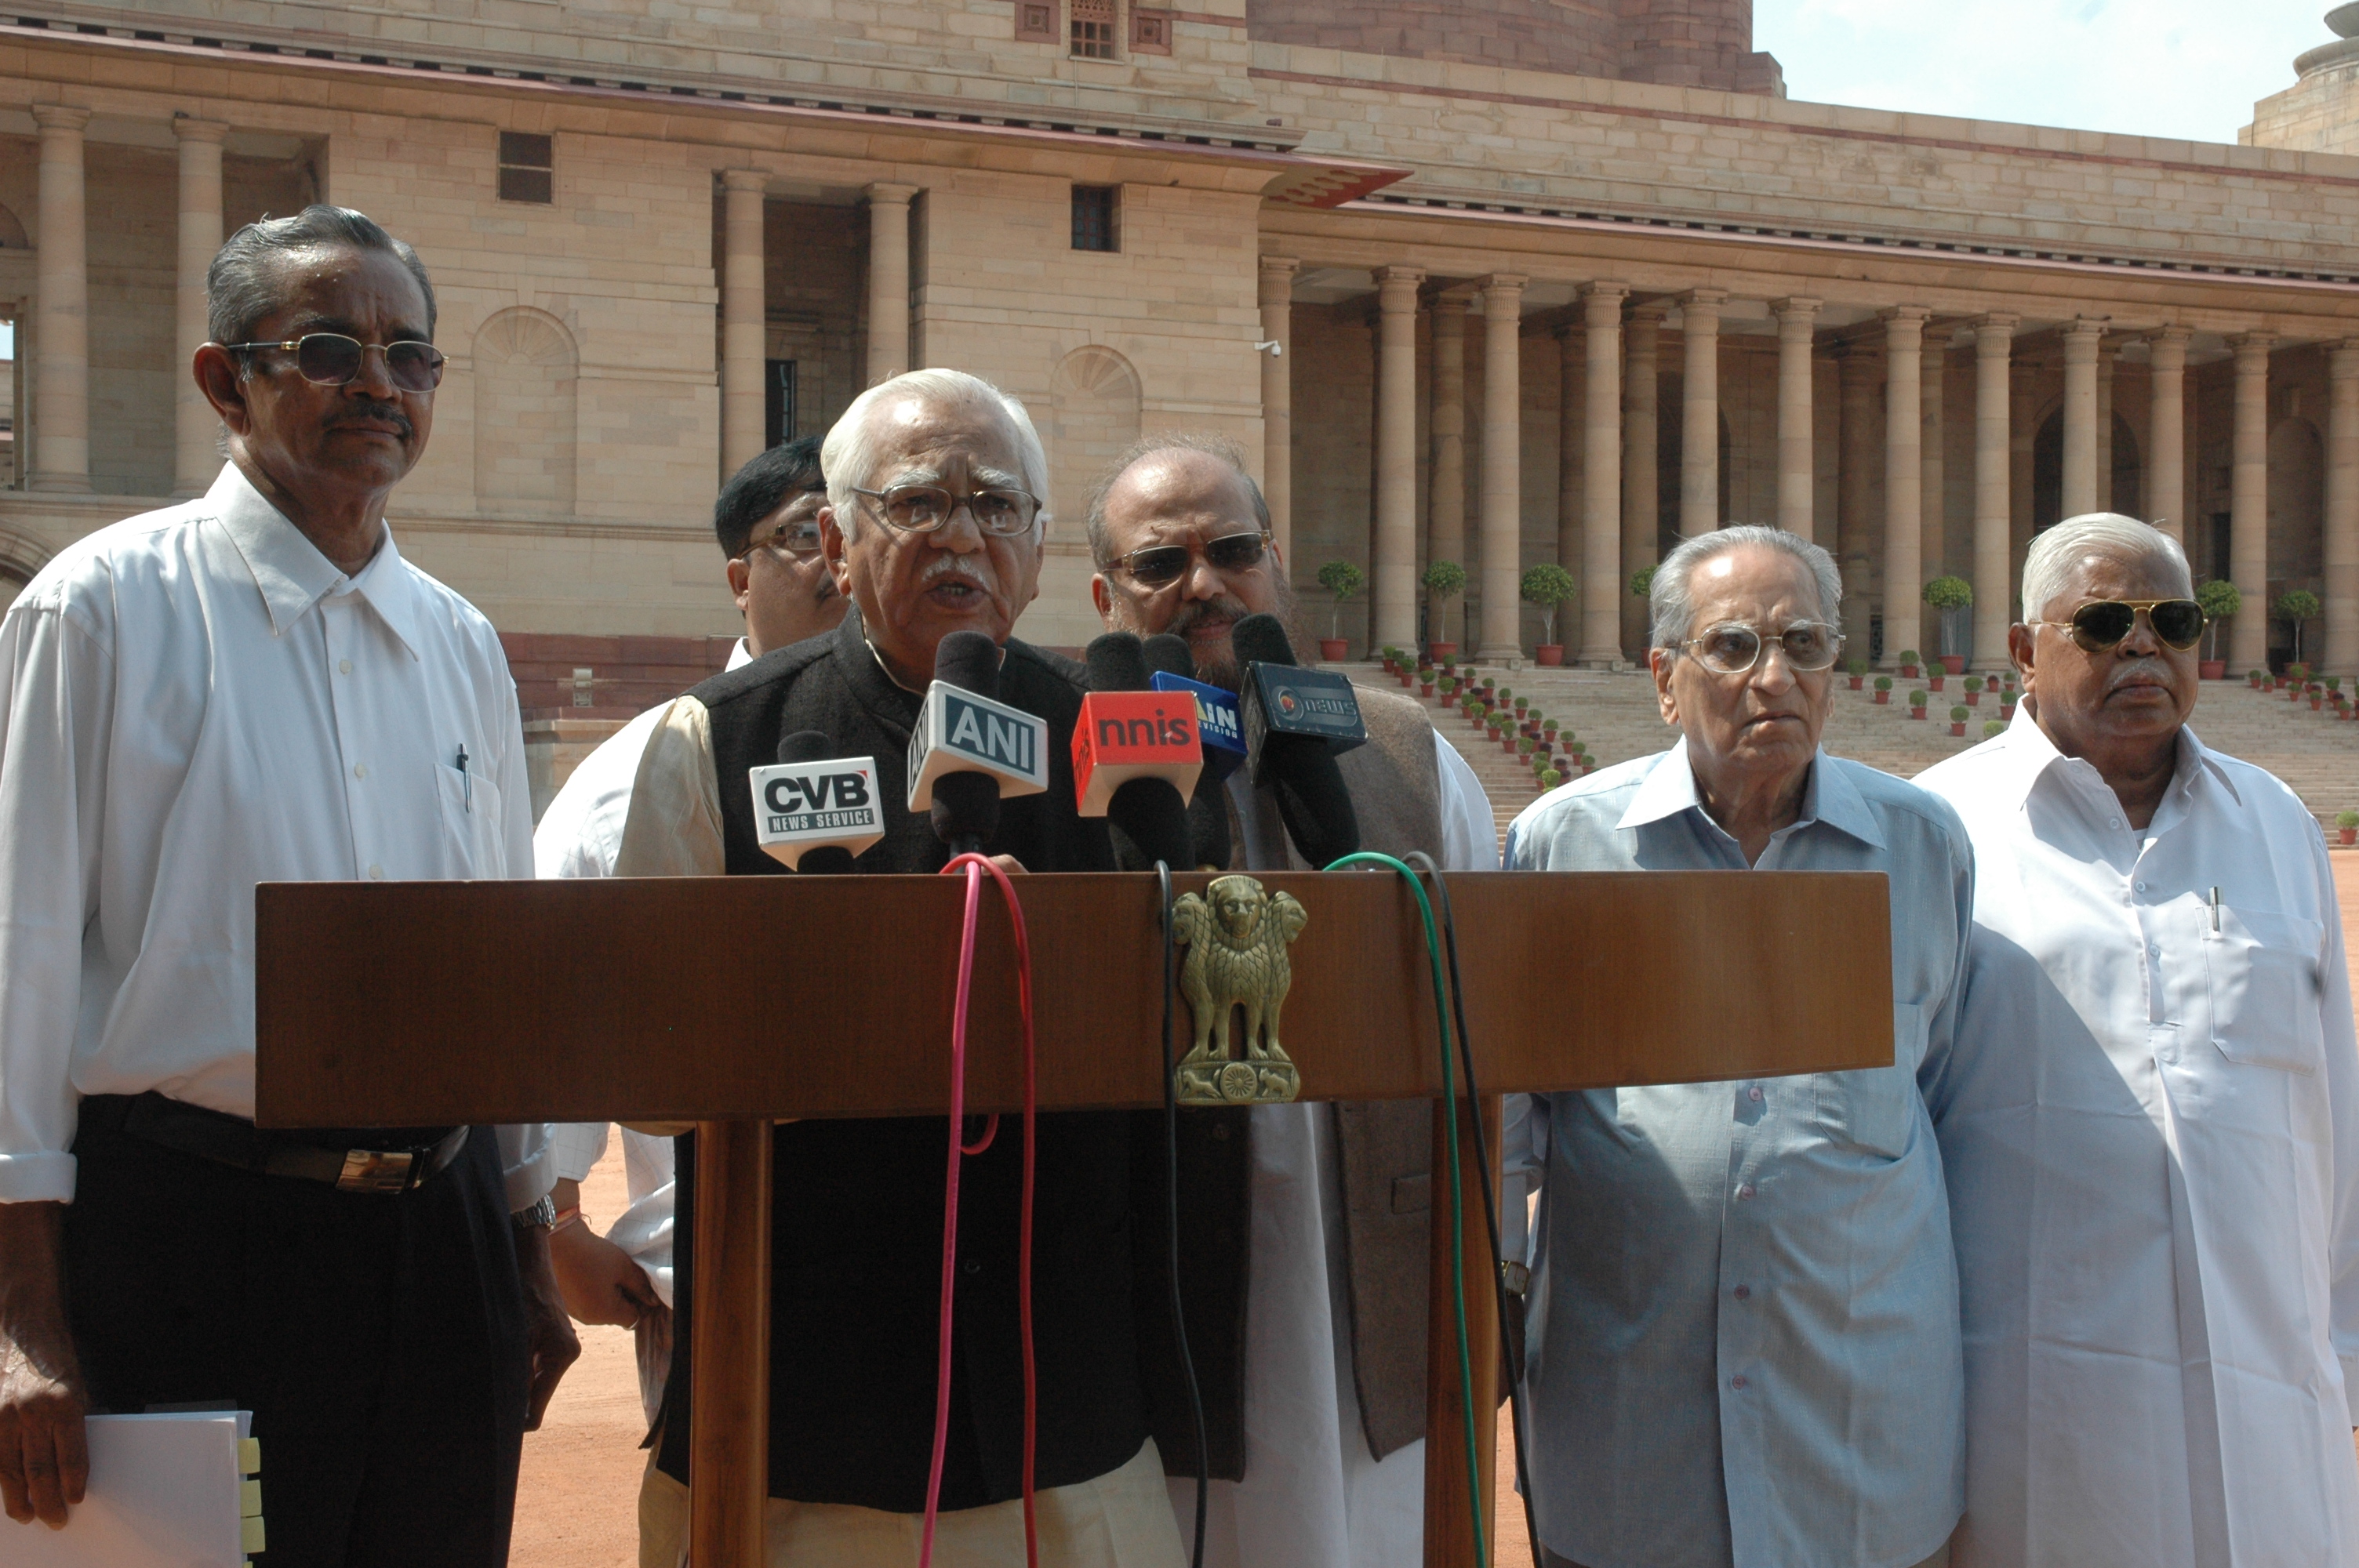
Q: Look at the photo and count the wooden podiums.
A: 1